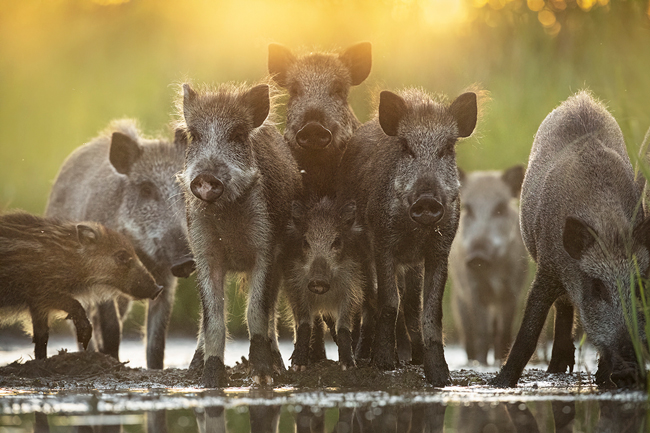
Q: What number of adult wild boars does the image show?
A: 6